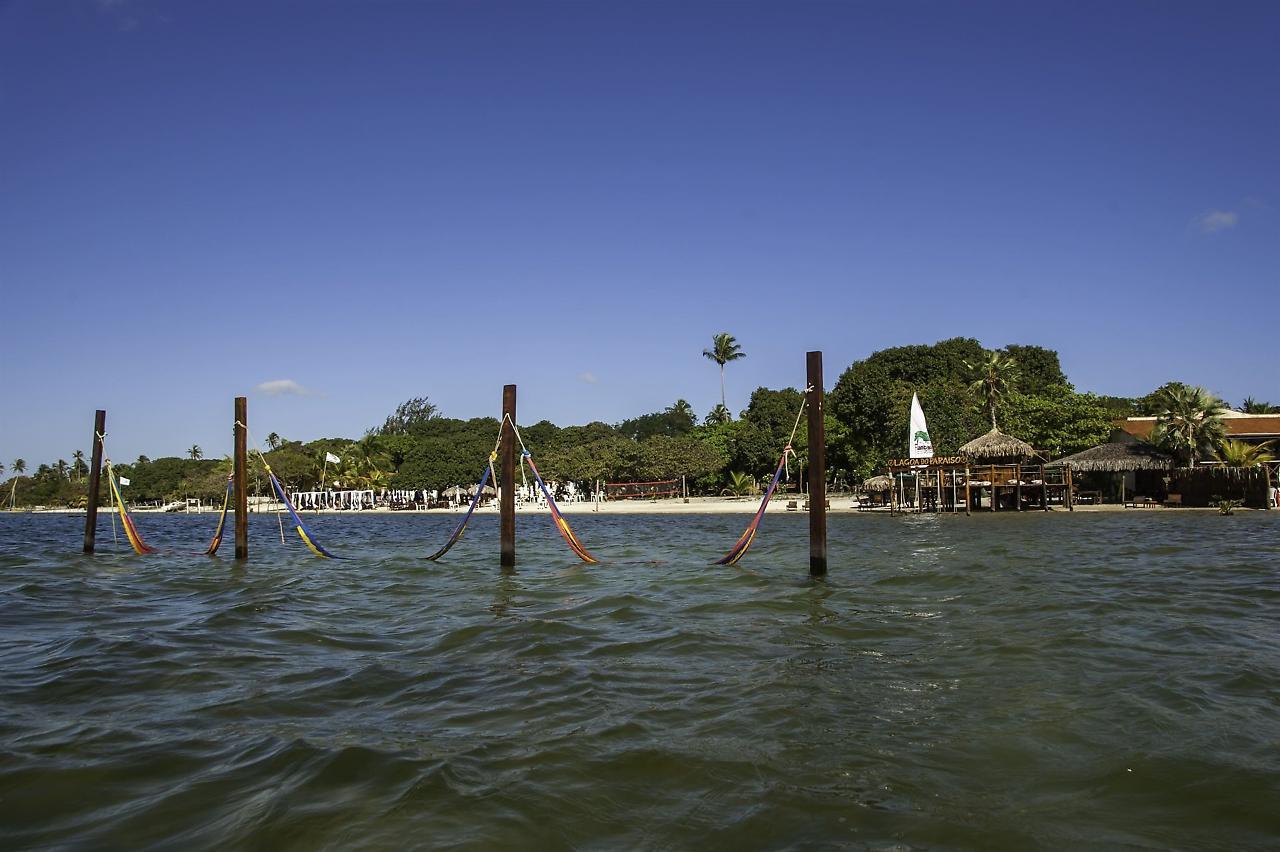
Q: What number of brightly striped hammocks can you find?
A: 3